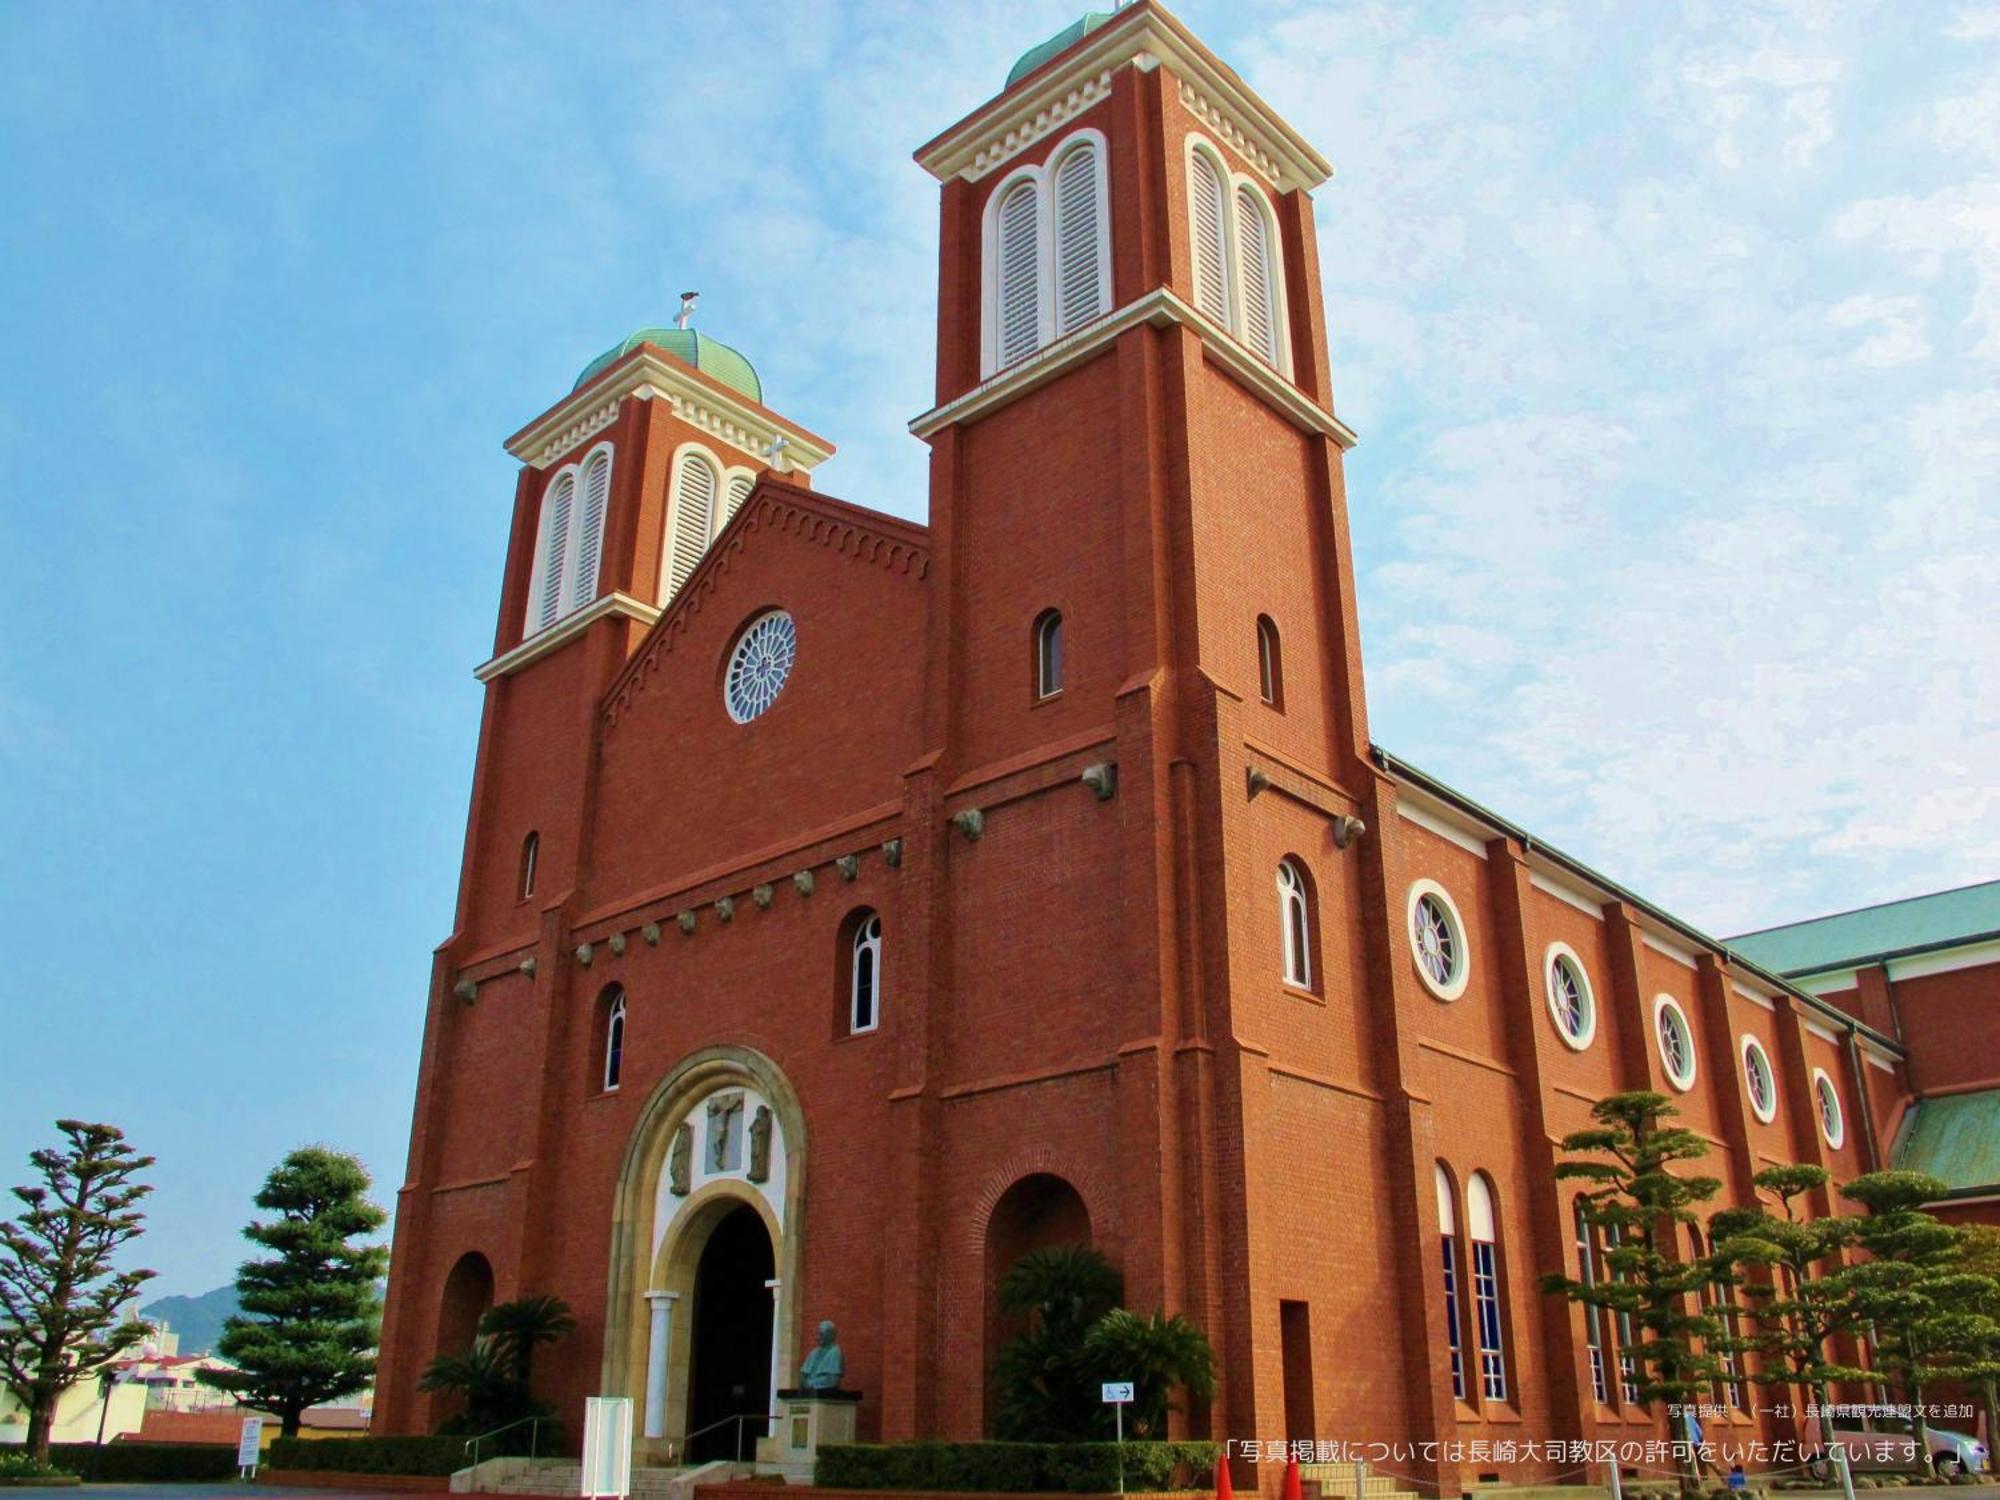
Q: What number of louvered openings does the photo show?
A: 8